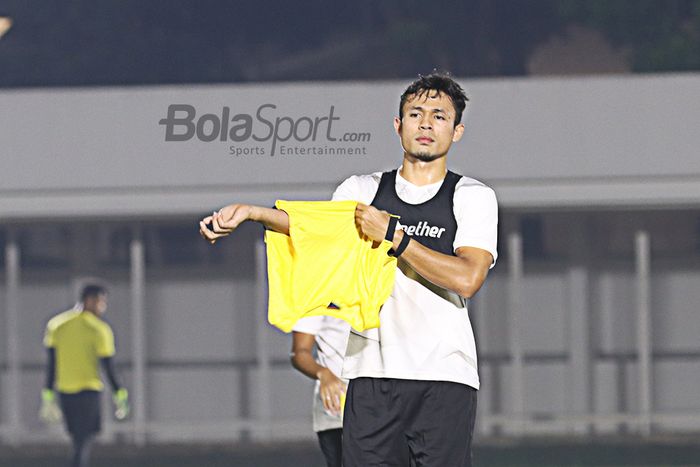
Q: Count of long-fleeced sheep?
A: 0